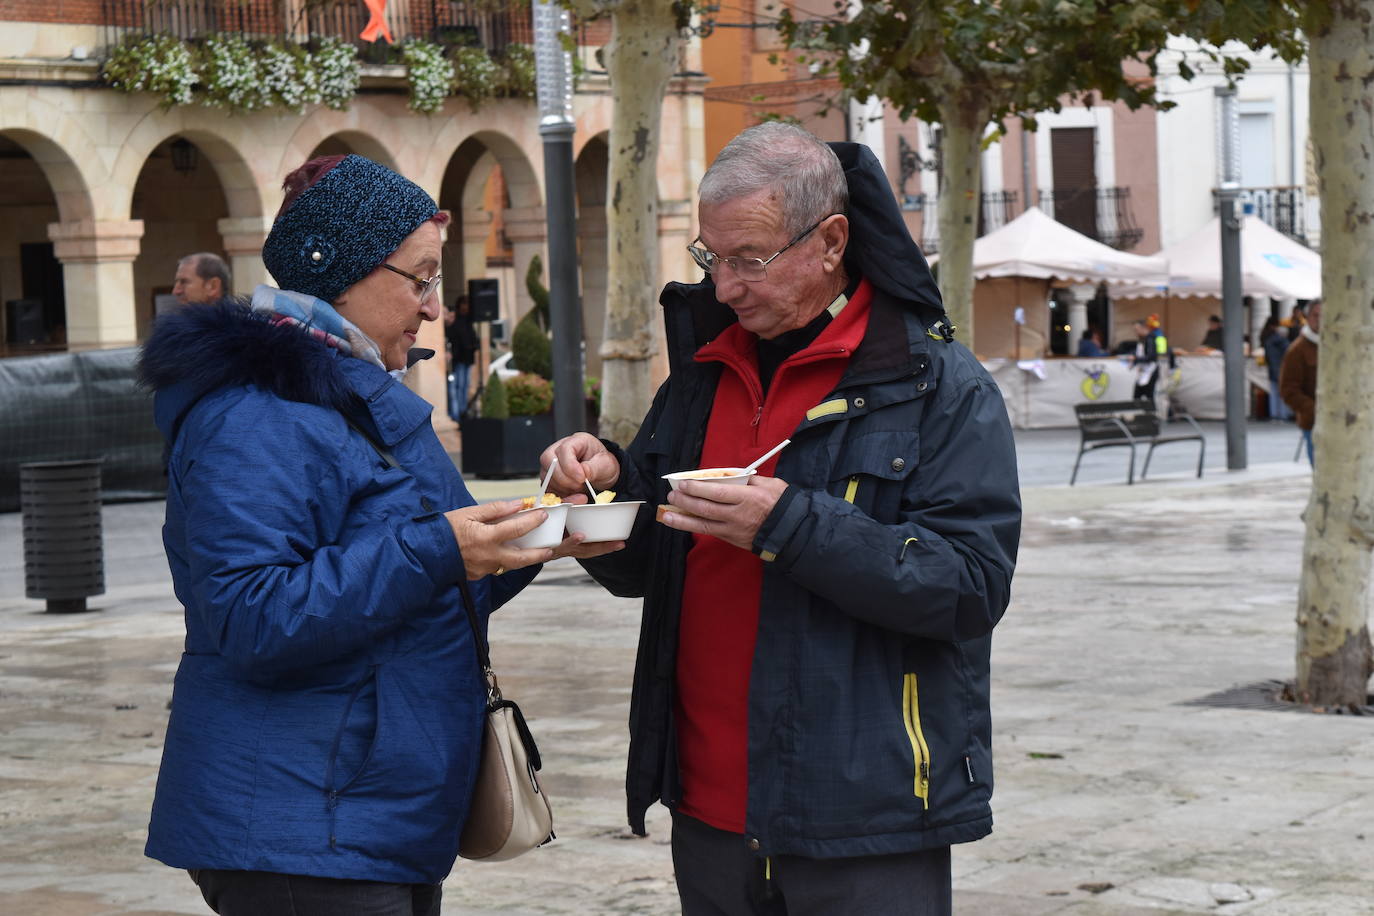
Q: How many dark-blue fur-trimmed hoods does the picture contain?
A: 1